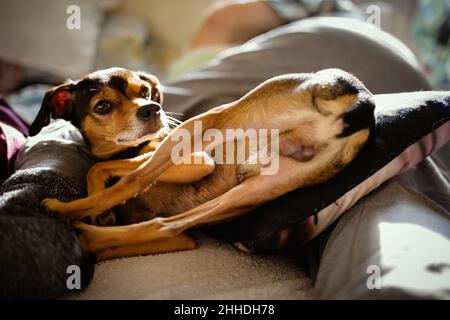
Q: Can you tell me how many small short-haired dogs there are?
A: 1